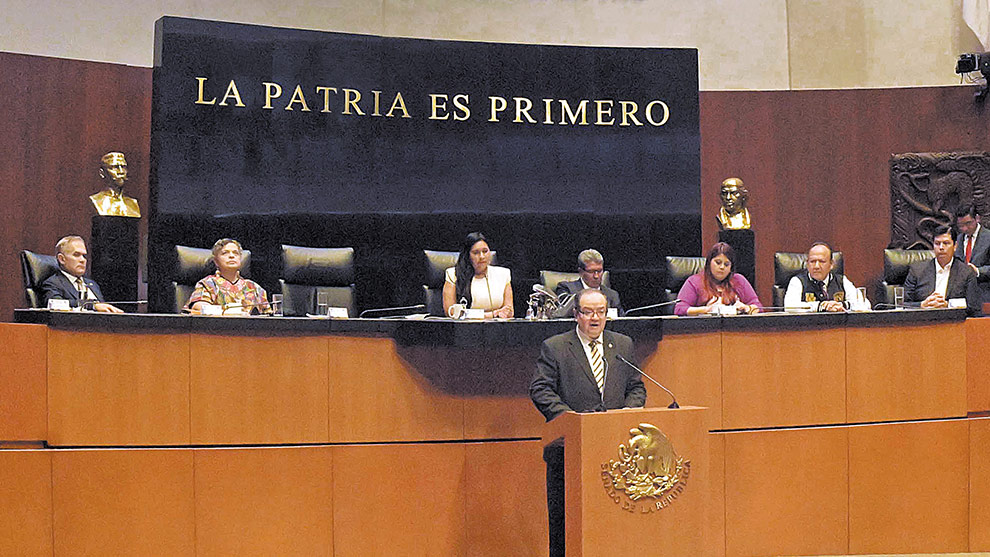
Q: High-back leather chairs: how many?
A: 8